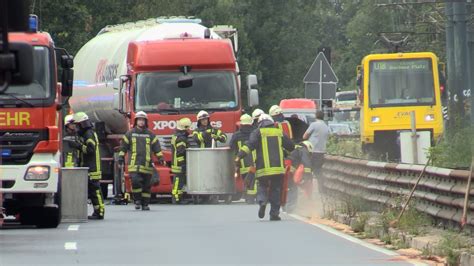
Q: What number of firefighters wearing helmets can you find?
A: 10